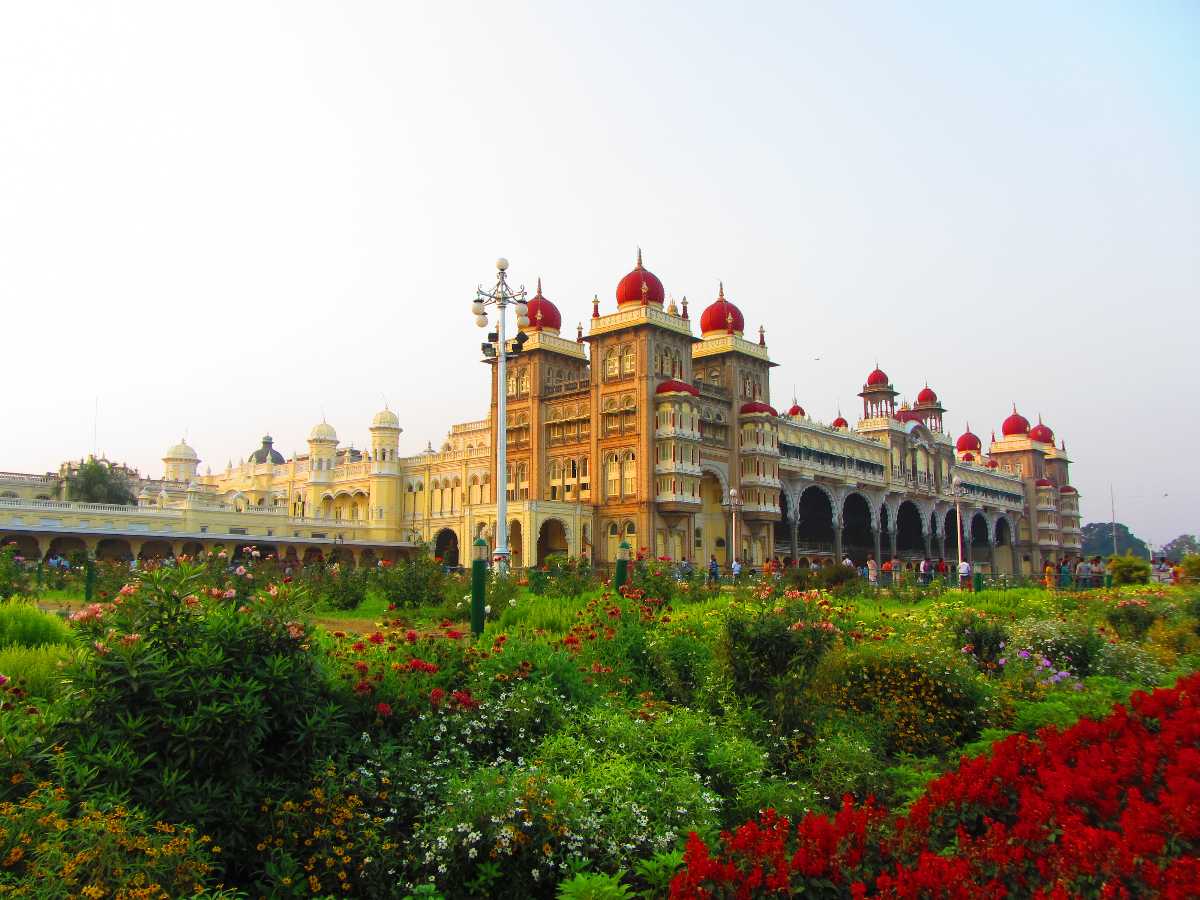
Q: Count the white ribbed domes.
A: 3